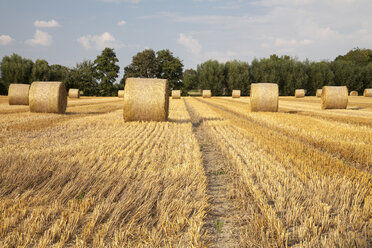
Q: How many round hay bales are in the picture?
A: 14